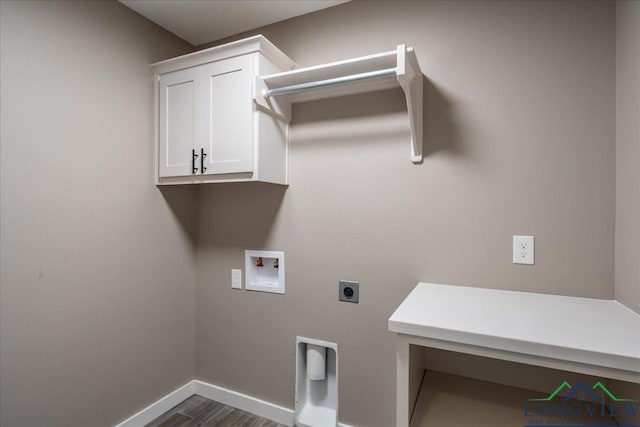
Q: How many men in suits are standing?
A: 0